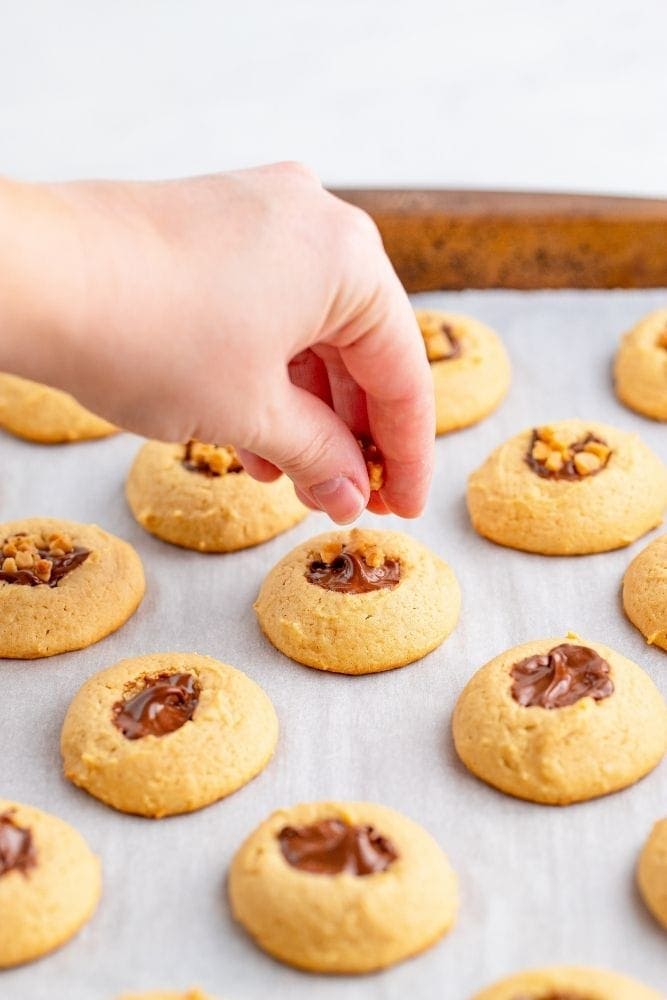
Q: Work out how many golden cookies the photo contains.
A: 15